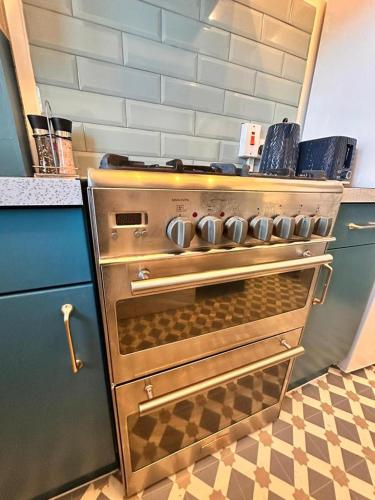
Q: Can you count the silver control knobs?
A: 7